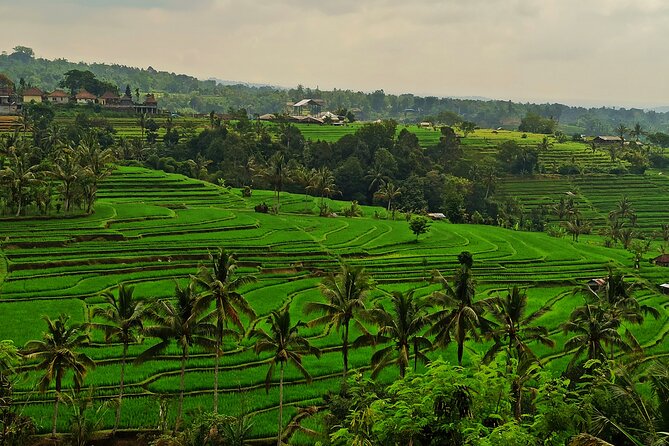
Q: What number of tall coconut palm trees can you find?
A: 11